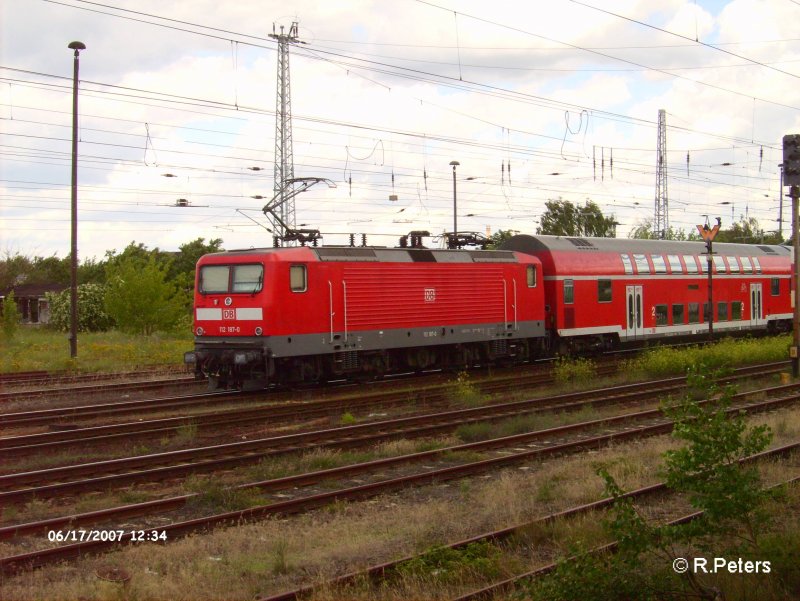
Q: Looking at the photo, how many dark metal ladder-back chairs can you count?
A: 0